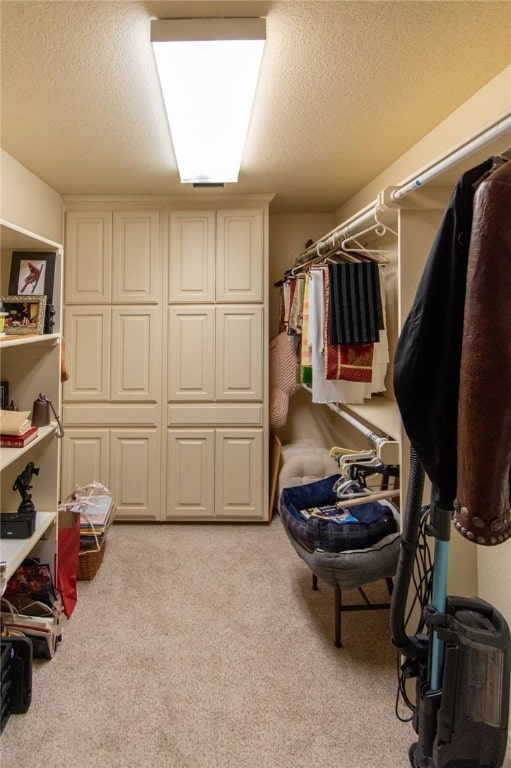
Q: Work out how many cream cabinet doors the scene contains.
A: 12